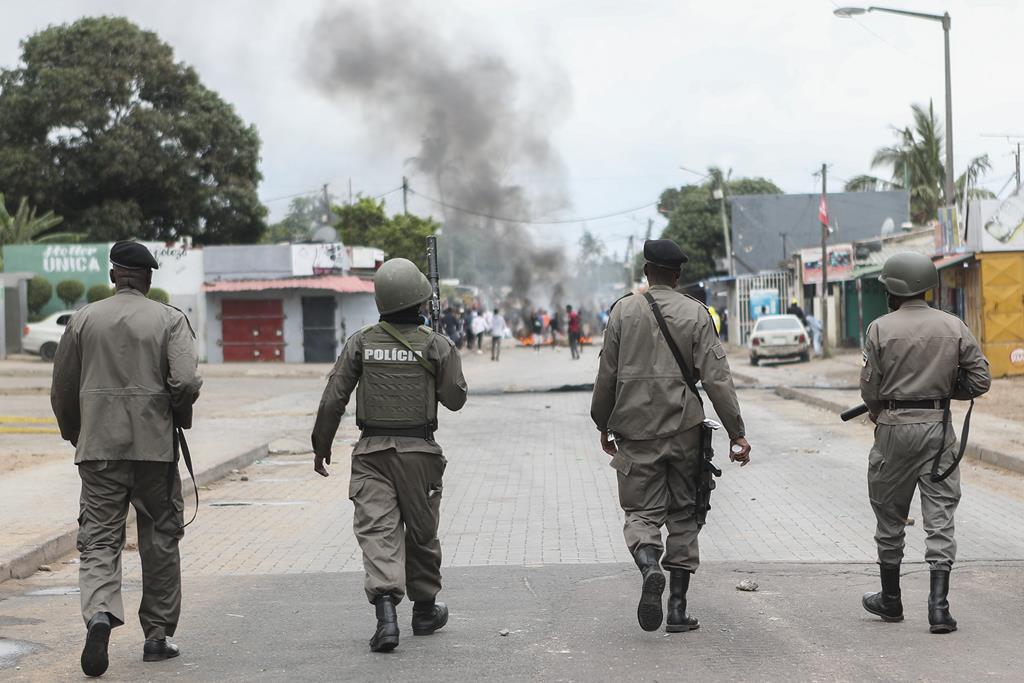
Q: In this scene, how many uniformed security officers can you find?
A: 4